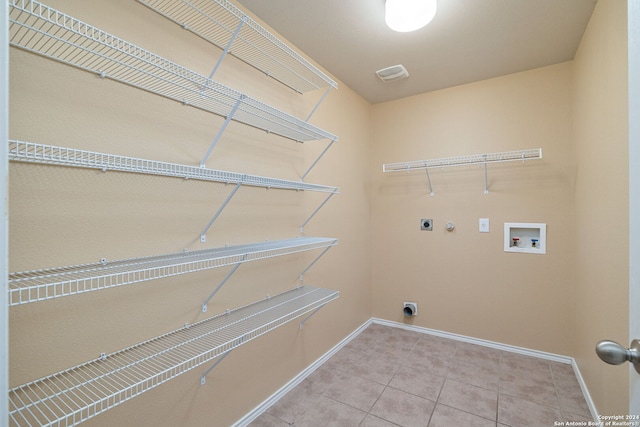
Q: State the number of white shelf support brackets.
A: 12